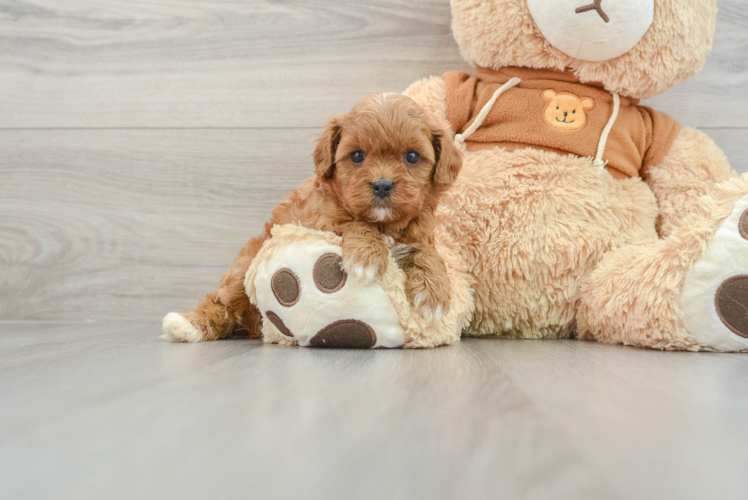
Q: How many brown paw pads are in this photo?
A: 6